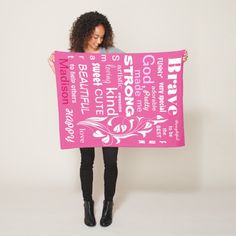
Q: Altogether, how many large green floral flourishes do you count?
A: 0